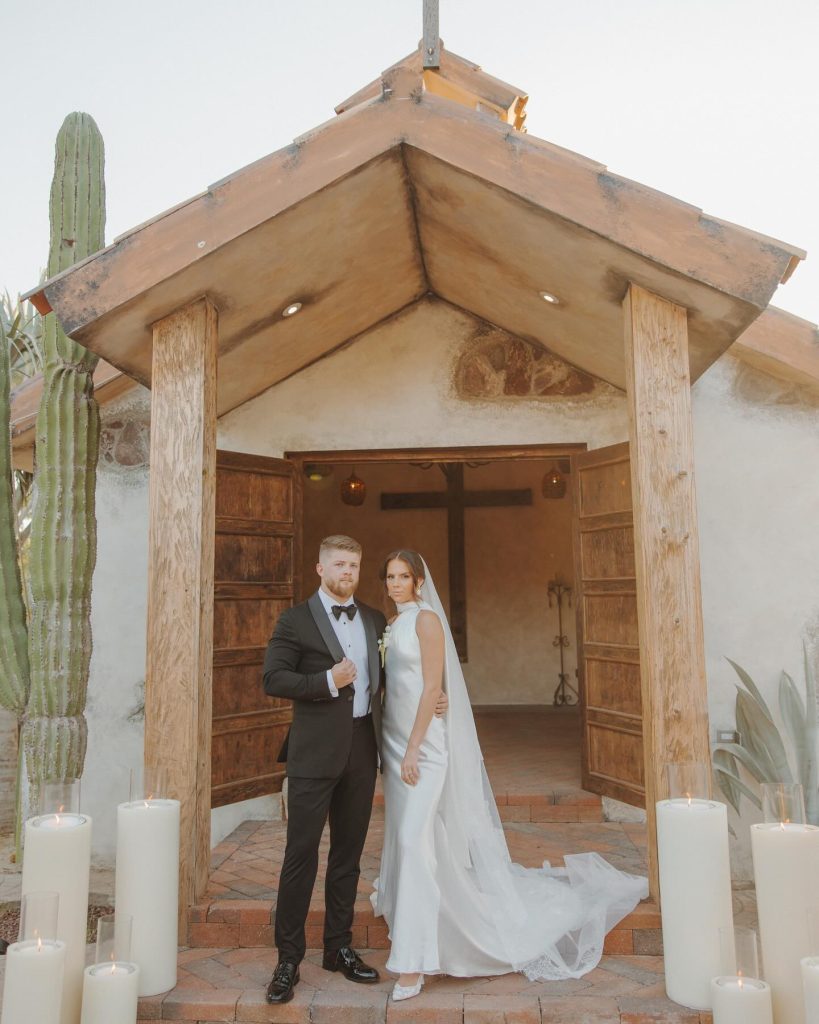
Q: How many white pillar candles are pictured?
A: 8